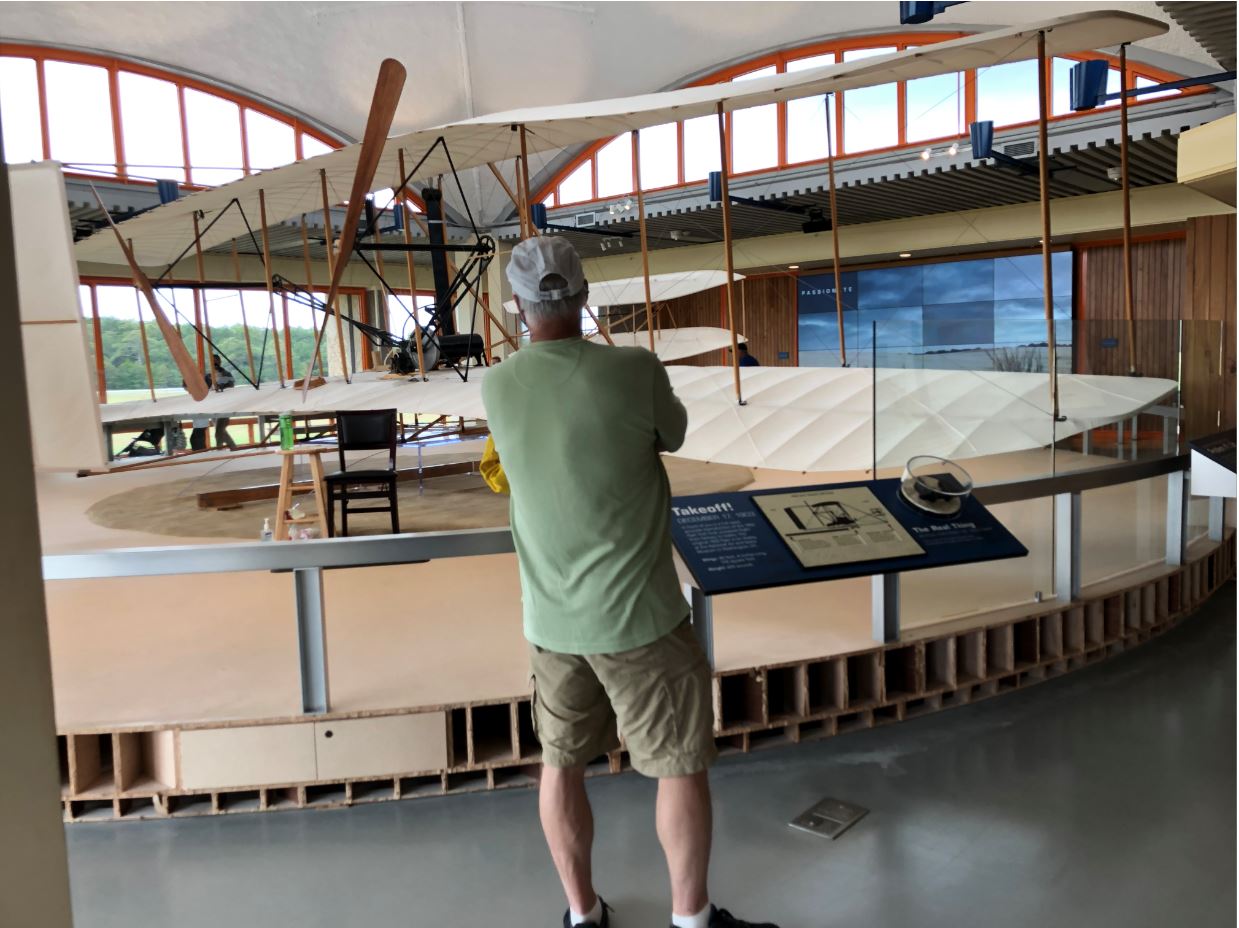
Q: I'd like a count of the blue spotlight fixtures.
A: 7